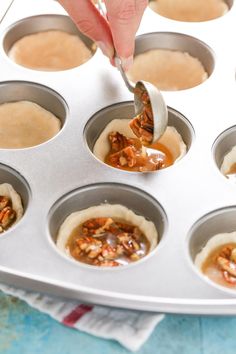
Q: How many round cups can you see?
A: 9